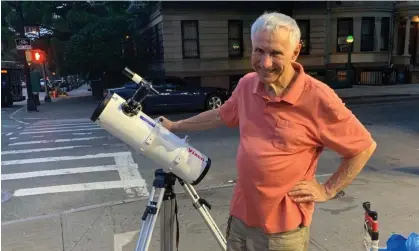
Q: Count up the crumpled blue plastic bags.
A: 1